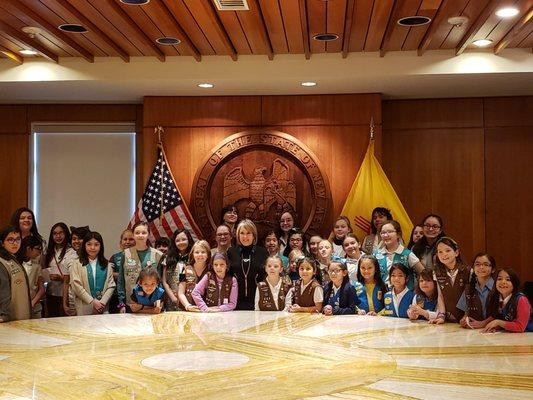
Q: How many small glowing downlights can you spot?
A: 5